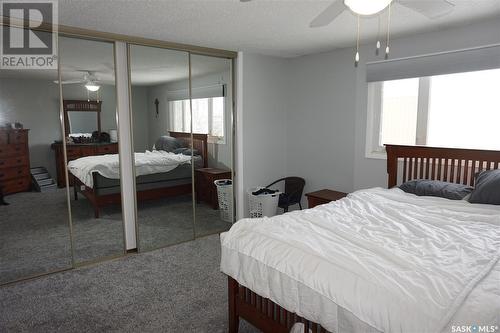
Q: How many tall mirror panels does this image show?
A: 4